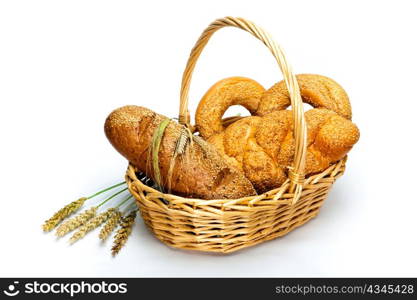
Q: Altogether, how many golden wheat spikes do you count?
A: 5